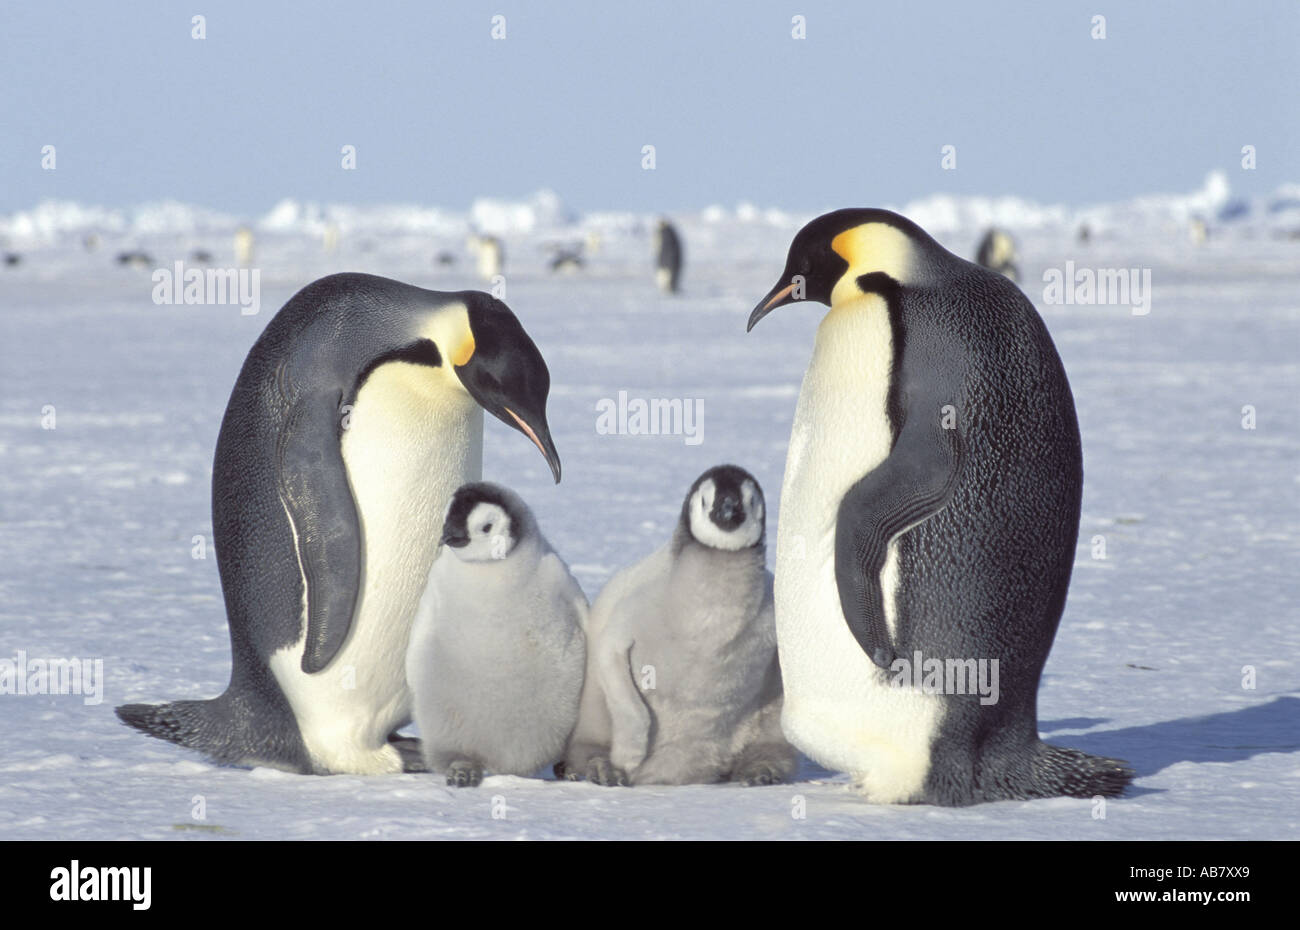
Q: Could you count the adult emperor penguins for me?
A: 2